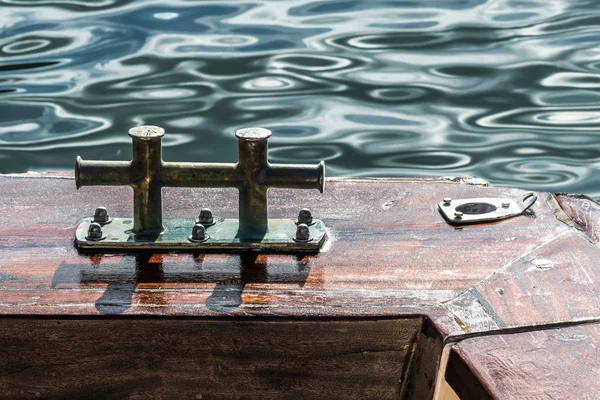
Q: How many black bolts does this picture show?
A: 6